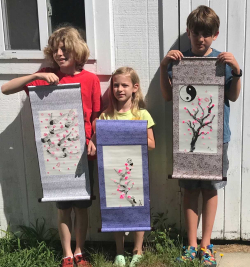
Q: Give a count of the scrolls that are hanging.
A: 3